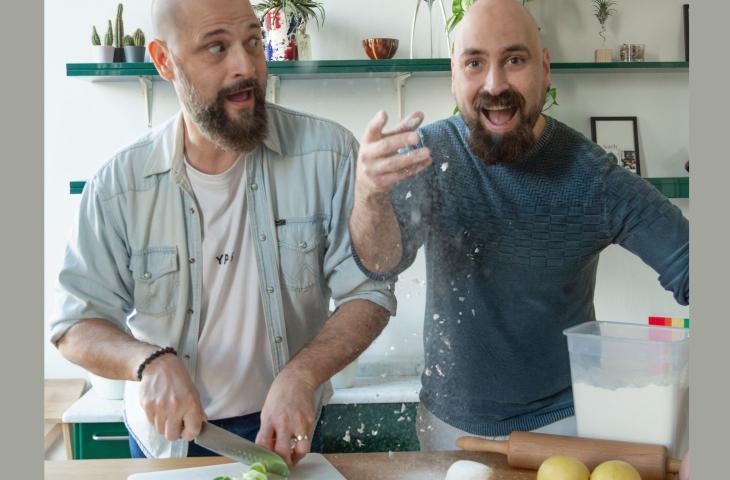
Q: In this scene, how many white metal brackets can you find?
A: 3